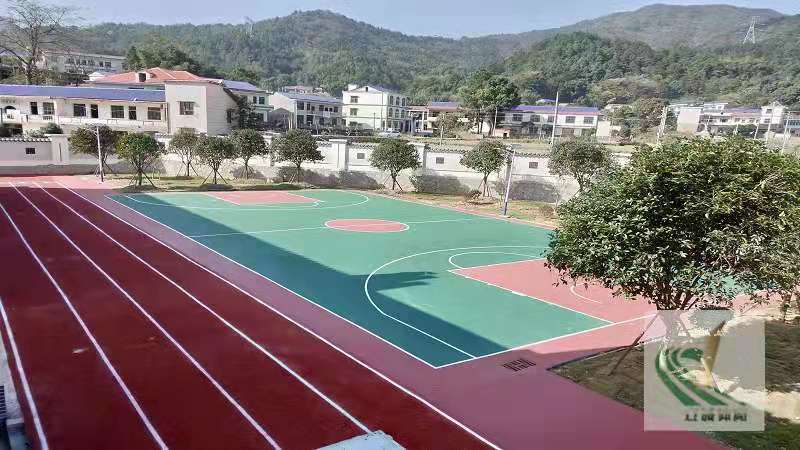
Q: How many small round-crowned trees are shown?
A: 9